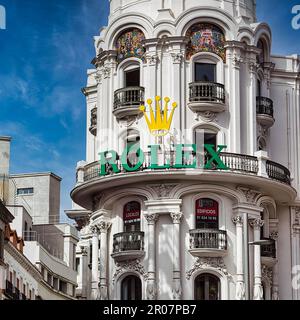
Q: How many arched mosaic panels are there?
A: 2